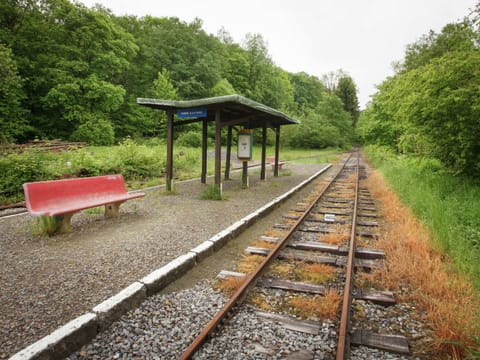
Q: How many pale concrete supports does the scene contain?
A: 2